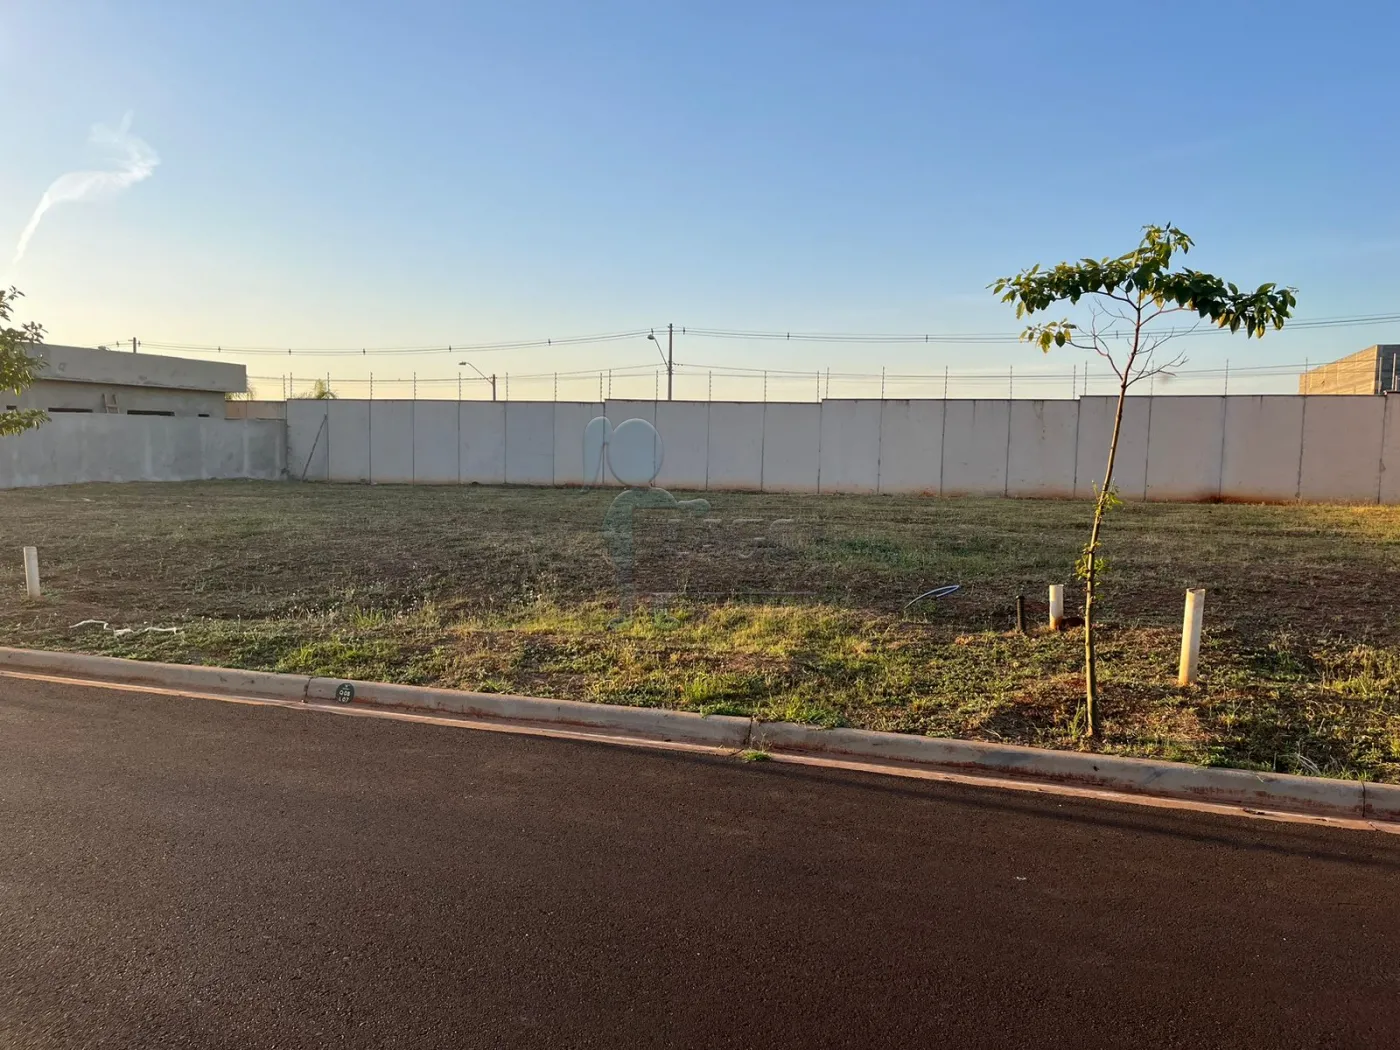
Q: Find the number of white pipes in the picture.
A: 3